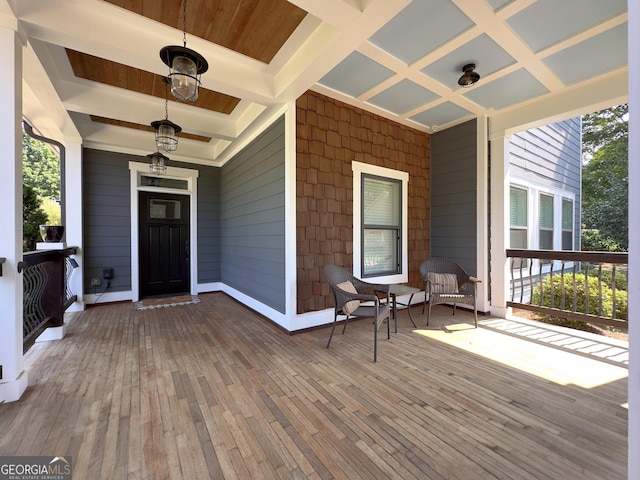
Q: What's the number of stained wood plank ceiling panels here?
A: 3